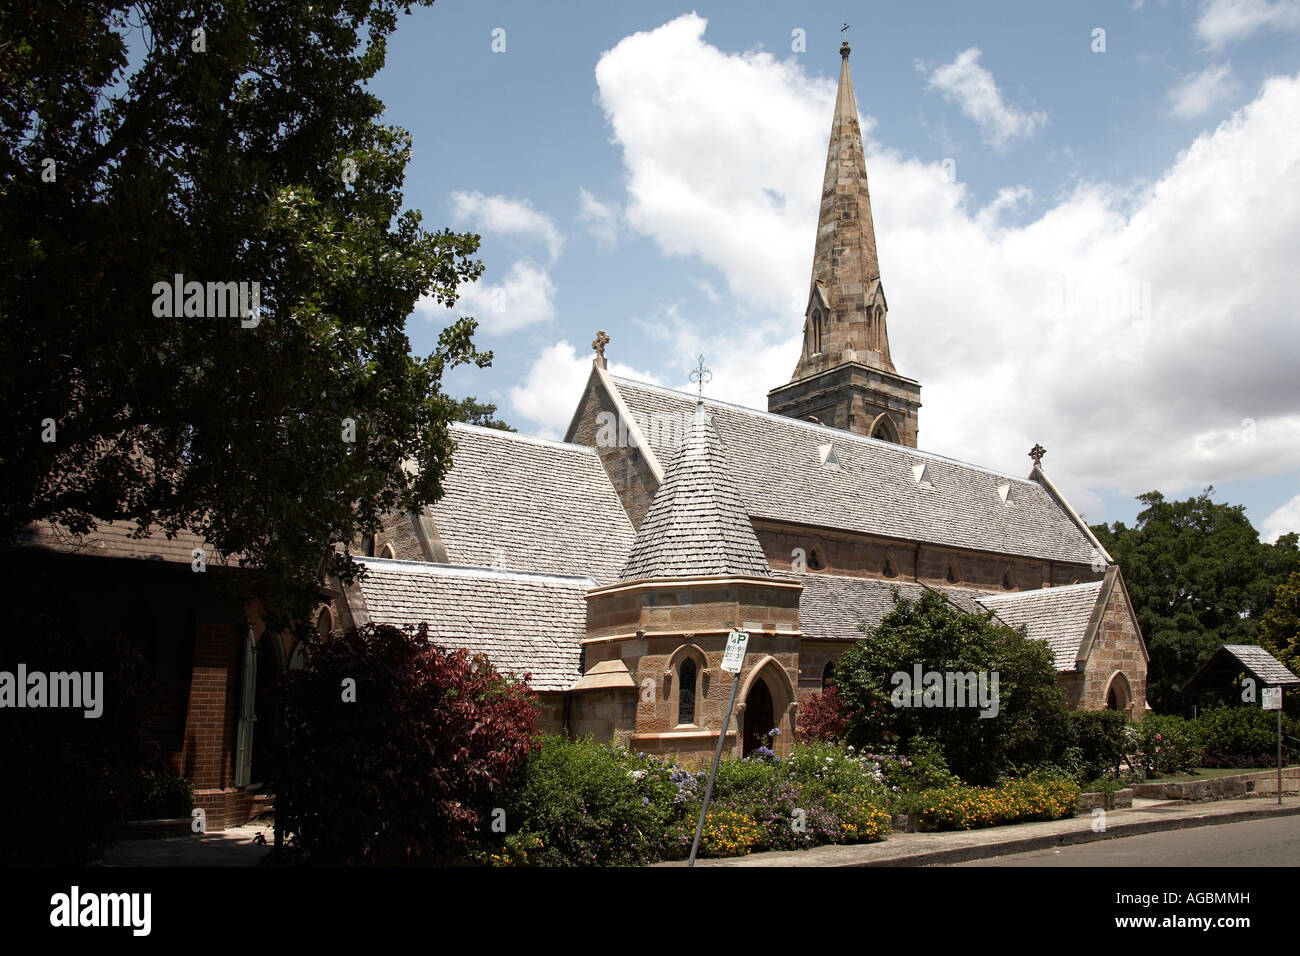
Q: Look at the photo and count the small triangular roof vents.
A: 3